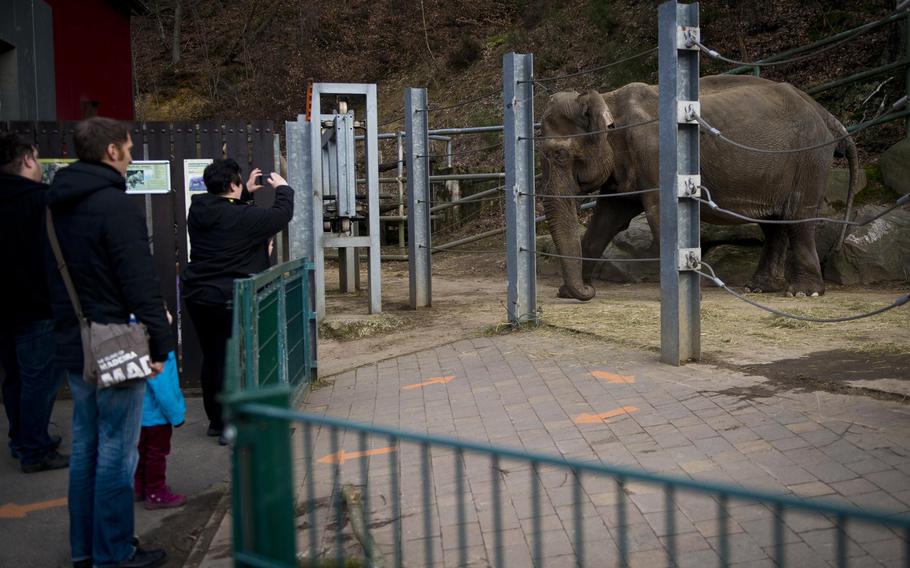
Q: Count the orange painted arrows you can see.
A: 5